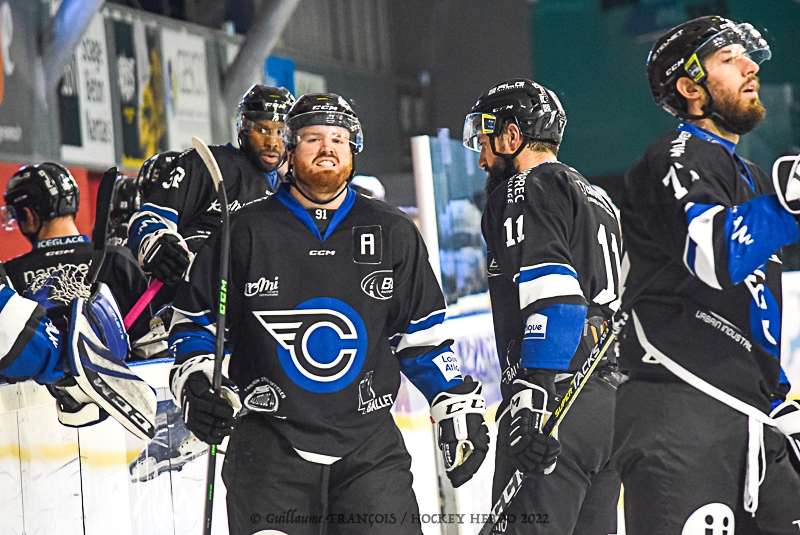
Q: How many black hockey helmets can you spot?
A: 7